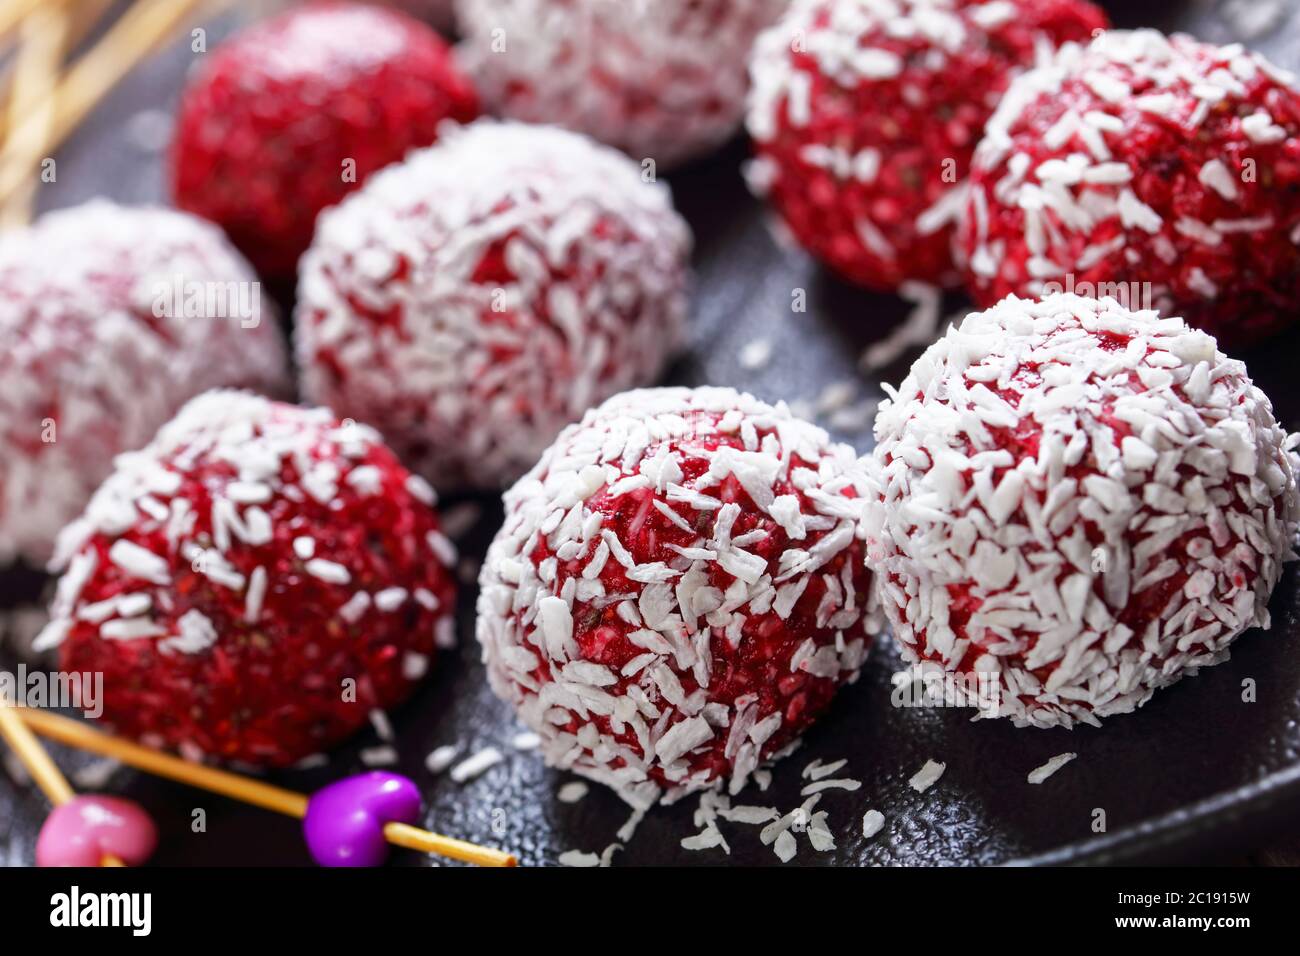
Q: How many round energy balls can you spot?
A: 9